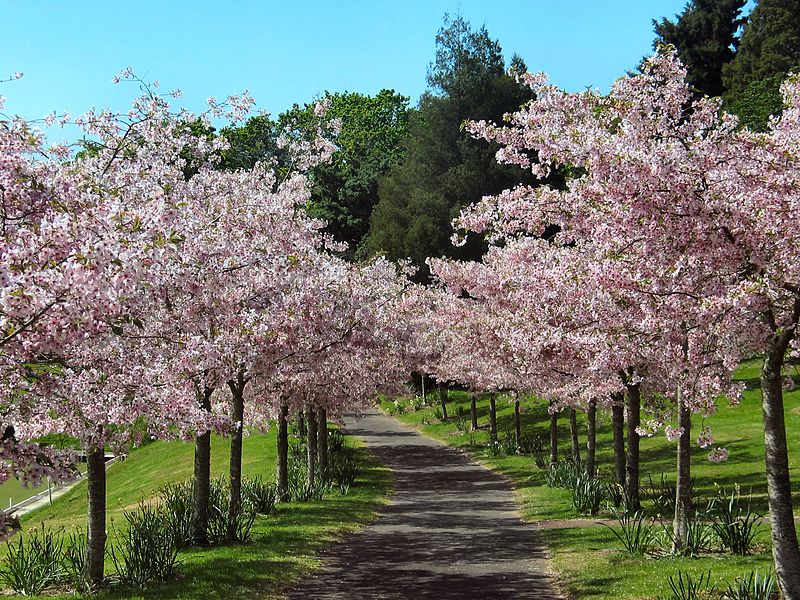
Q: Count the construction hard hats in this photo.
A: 0